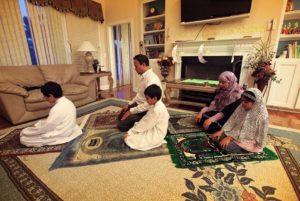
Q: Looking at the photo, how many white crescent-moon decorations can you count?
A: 3